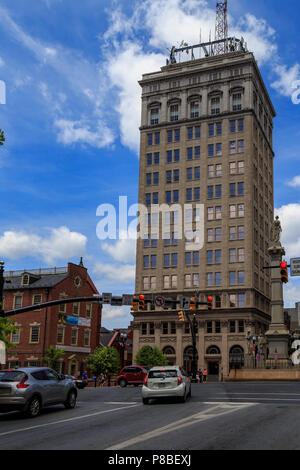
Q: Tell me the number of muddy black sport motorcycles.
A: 0